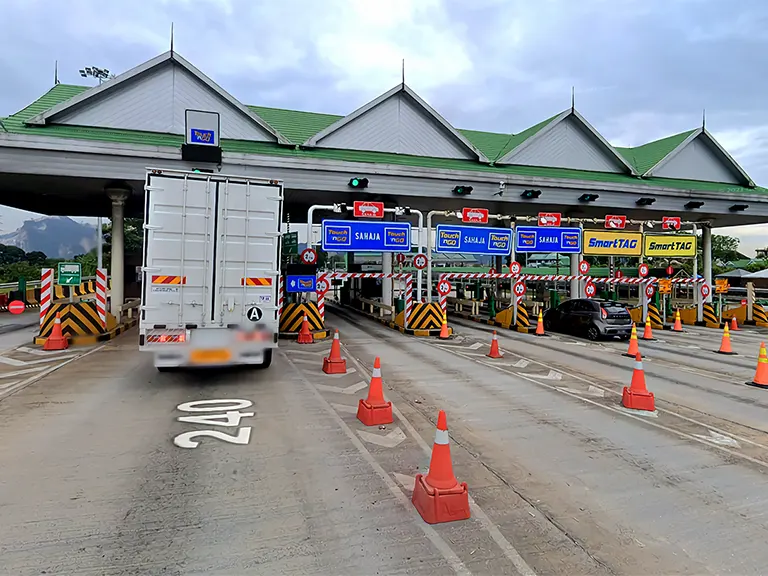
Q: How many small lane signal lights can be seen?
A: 8